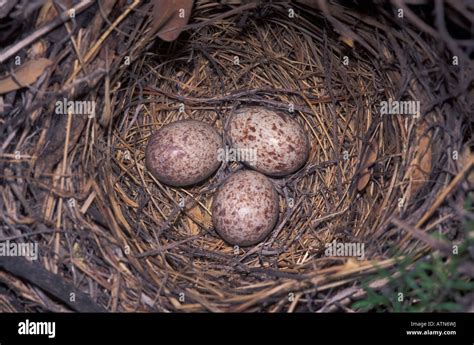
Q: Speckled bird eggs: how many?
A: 3